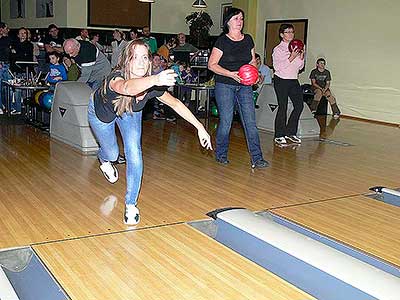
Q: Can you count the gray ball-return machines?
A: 2